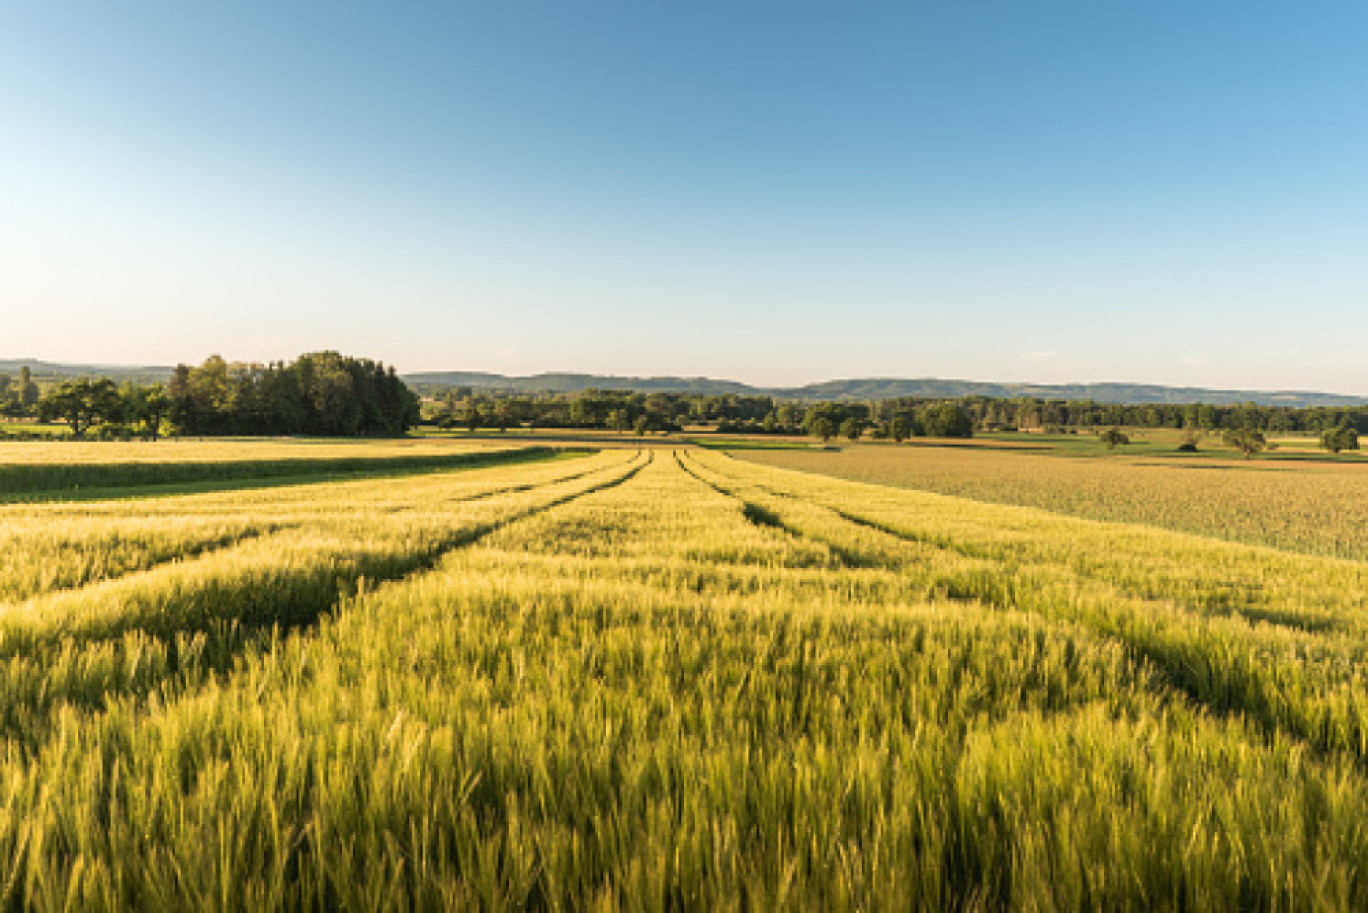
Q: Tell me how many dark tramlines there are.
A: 4